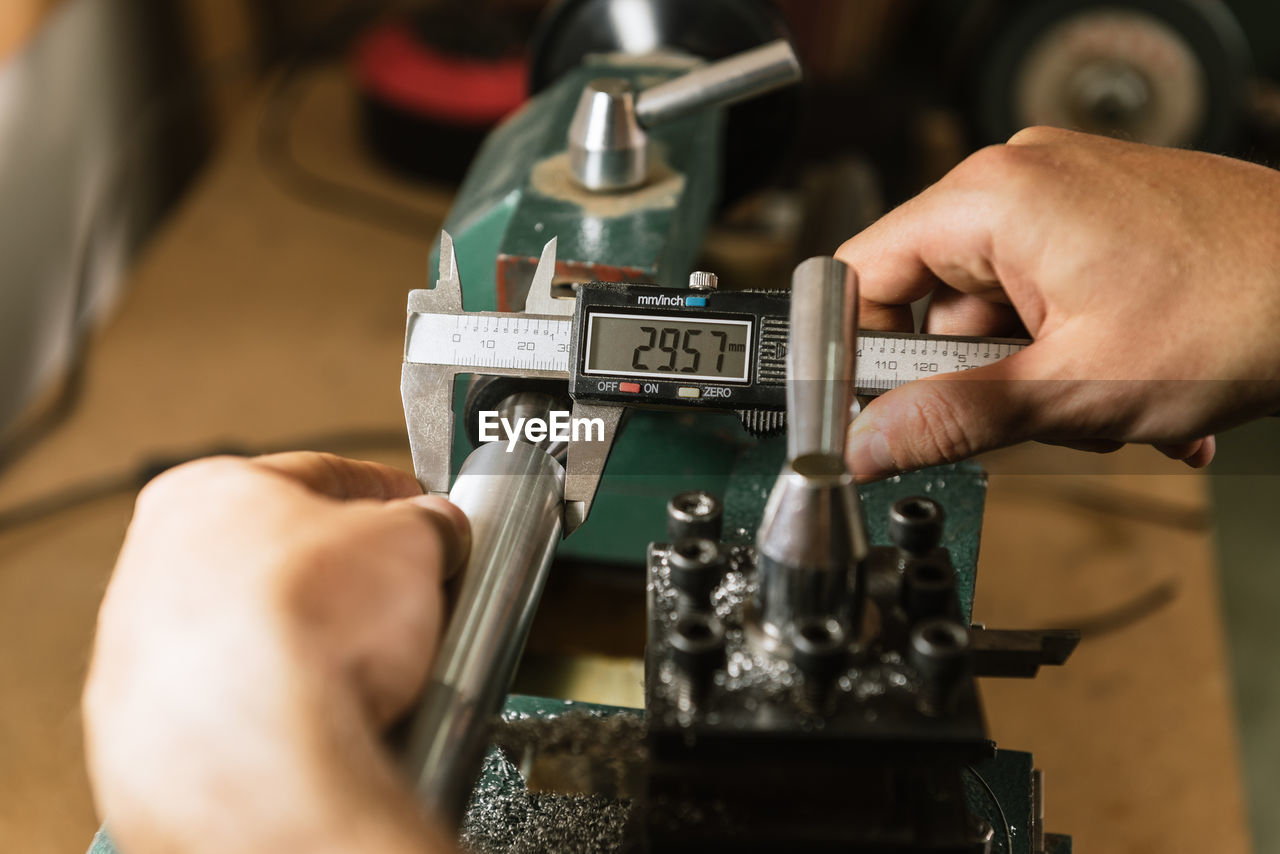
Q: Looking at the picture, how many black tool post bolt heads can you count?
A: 7